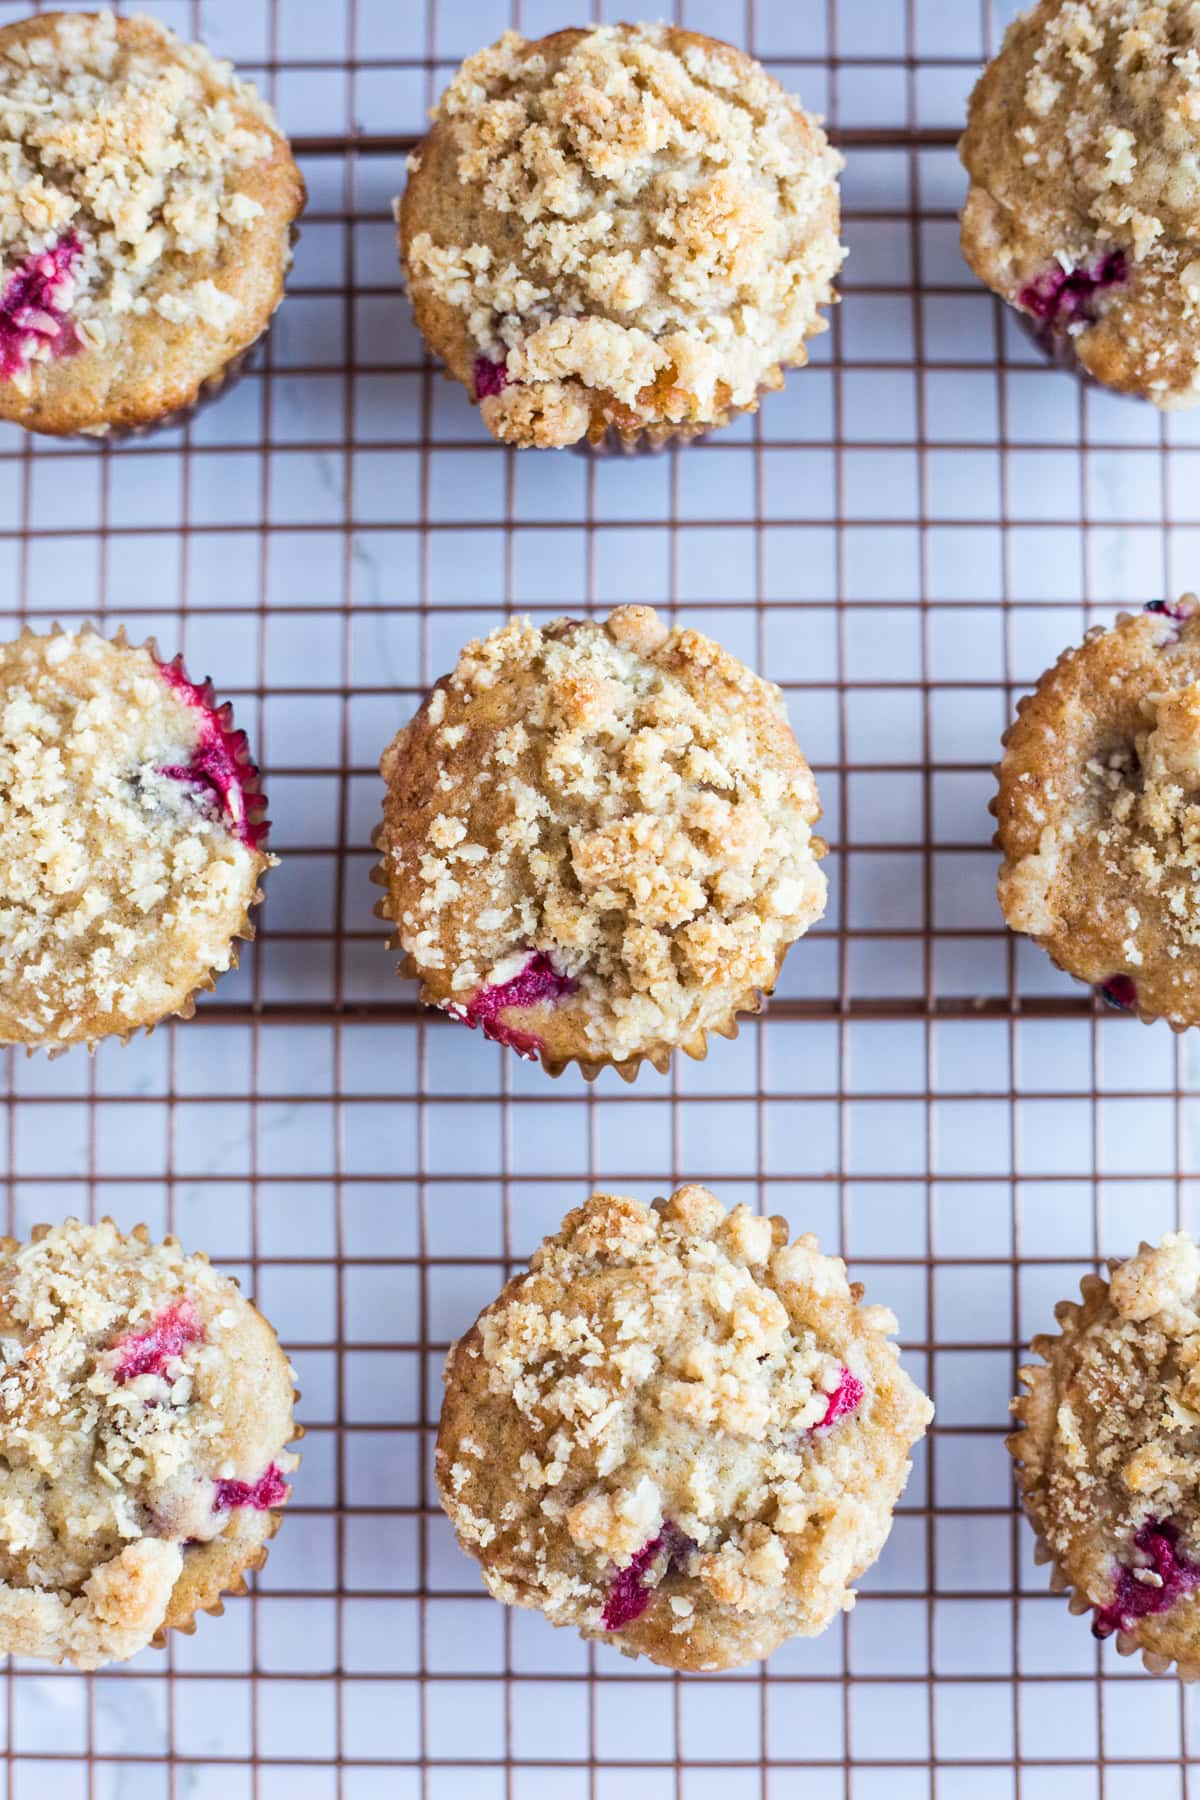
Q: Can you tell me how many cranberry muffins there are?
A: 9